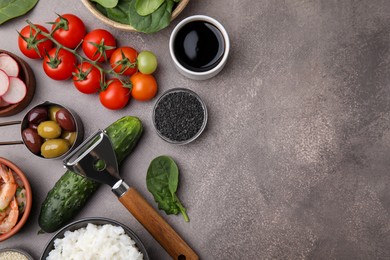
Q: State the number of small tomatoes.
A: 9